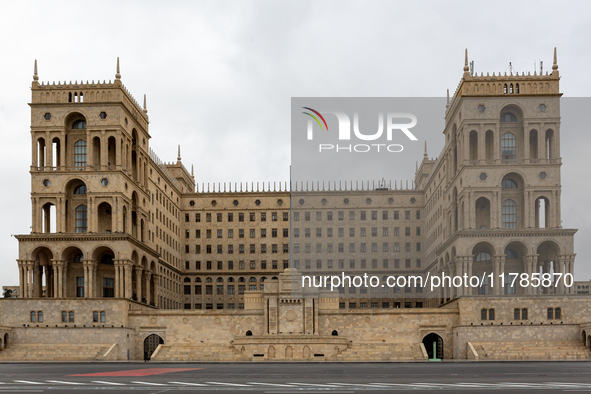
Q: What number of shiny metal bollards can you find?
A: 0